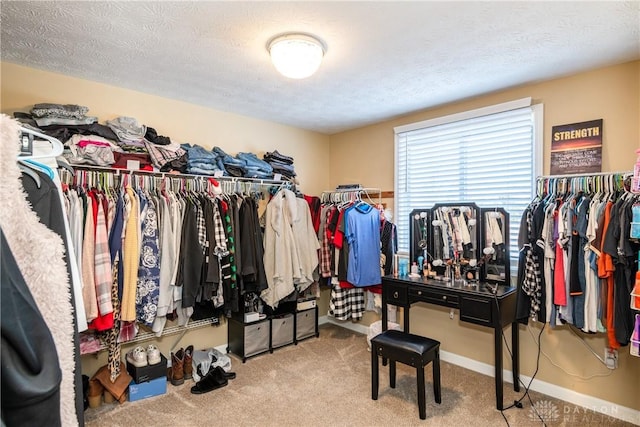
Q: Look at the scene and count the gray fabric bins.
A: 3